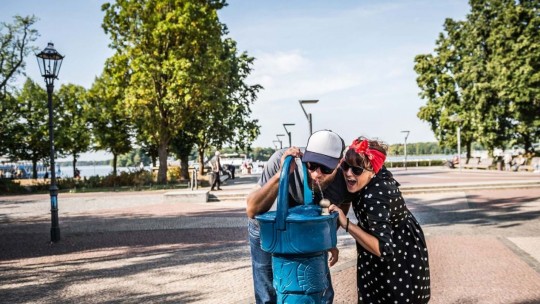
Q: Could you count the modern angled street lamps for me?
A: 5